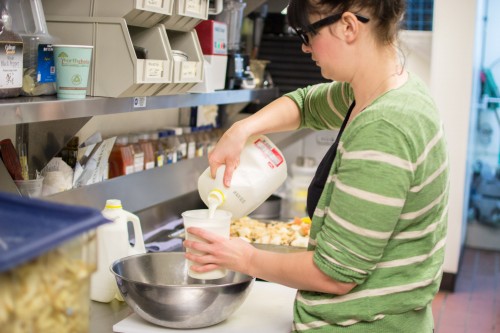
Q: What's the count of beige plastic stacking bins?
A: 4